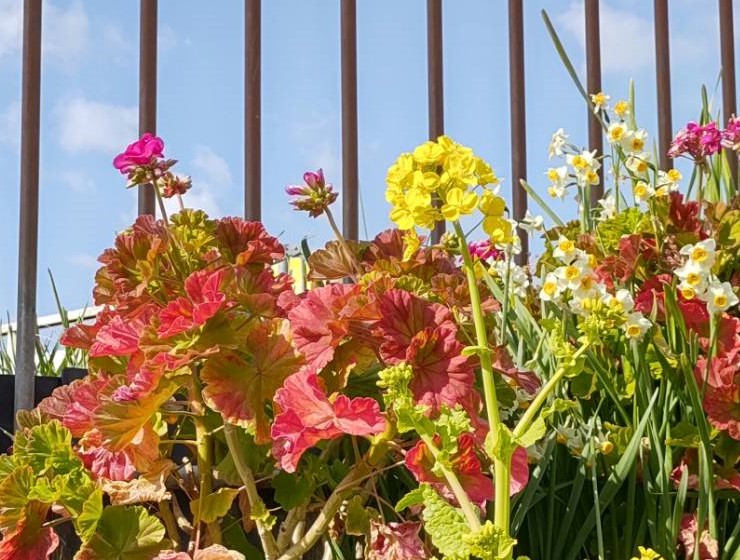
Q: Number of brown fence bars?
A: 9